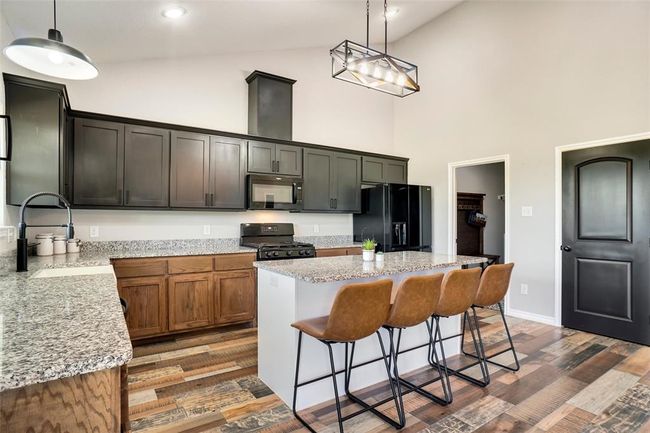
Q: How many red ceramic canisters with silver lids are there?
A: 0